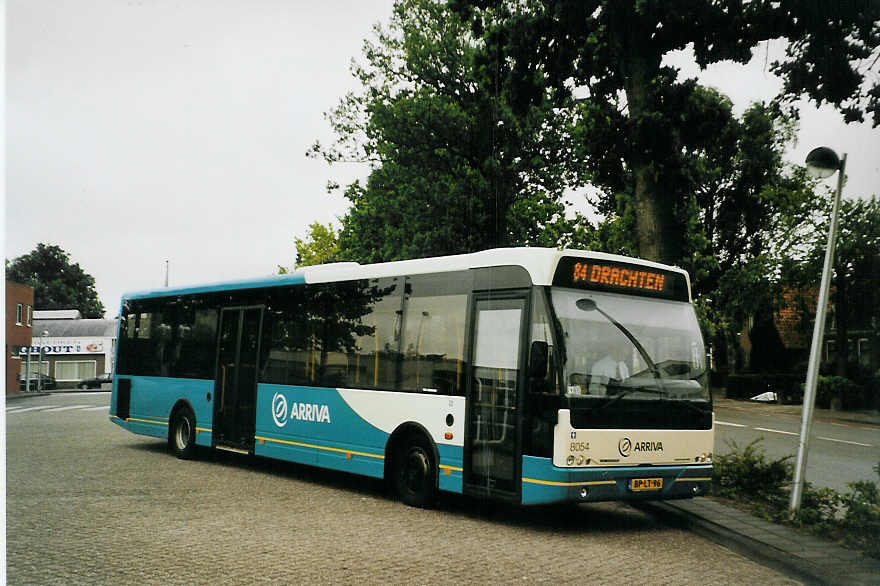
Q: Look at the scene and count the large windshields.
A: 1